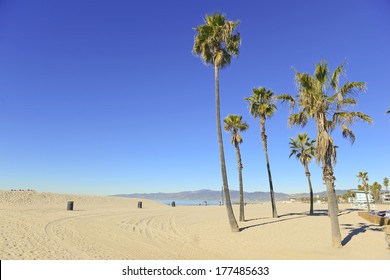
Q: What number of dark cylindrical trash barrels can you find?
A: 3